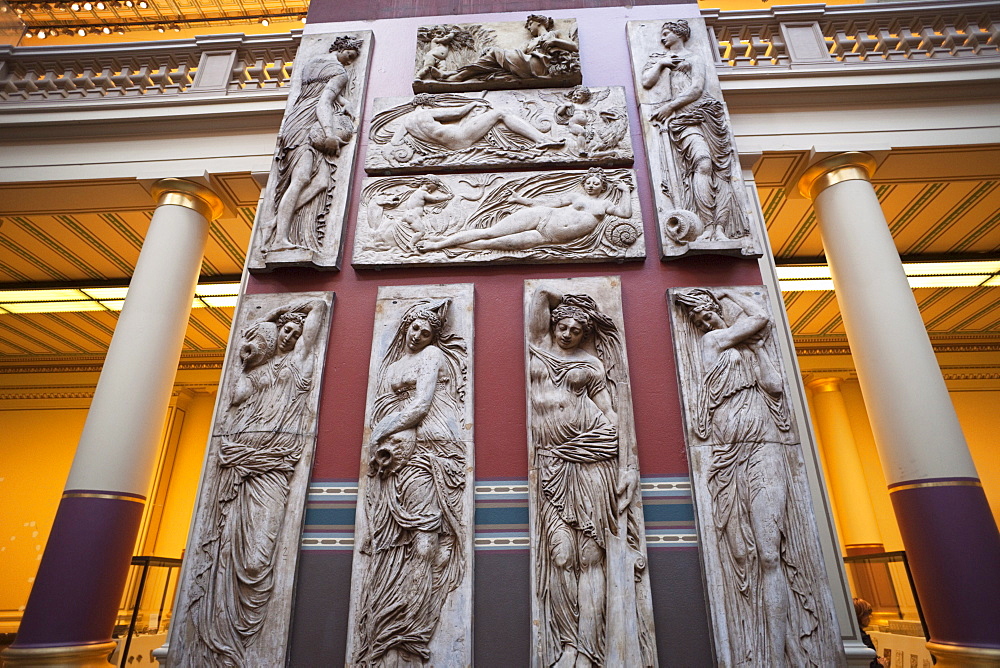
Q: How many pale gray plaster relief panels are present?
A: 9